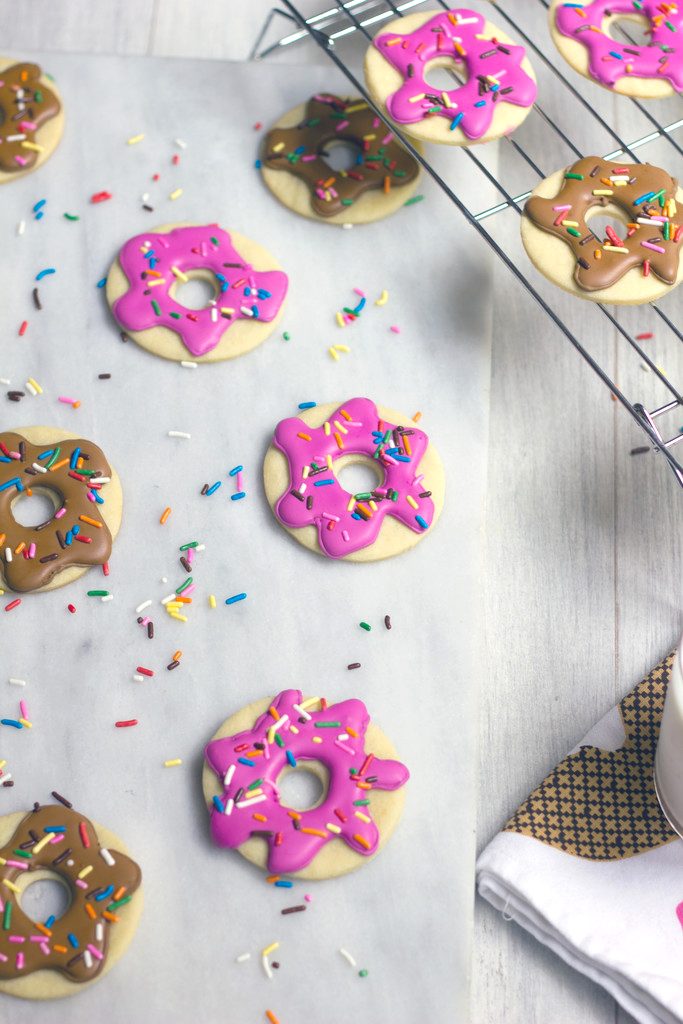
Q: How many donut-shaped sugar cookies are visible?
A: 10